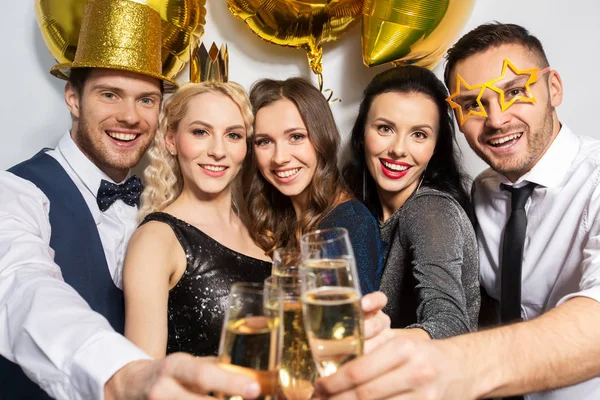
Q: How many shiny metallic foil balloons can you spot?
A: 3